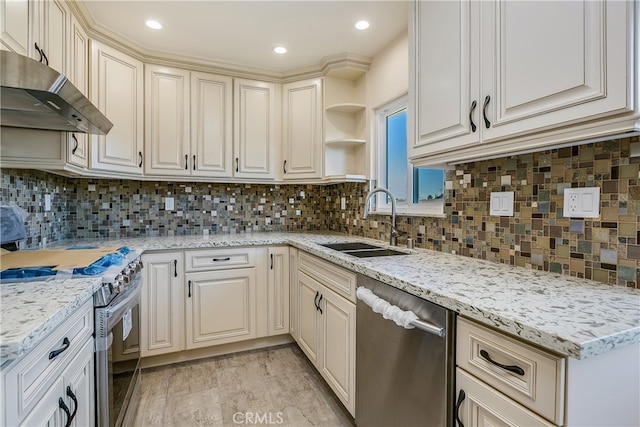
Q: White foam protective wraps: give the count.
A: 1